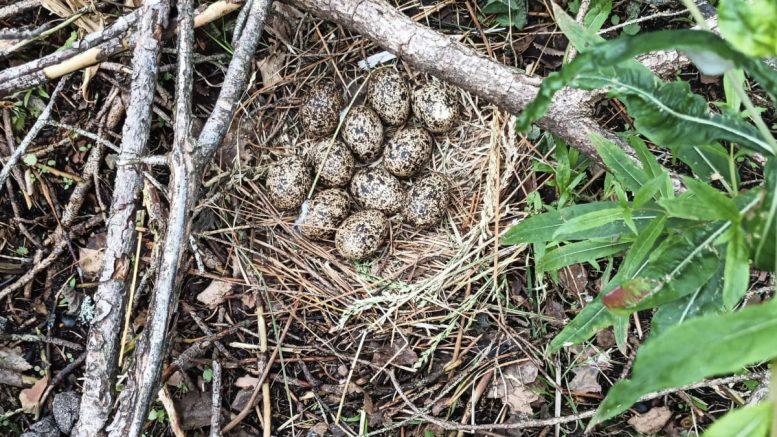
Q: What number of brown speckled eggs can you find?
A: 11